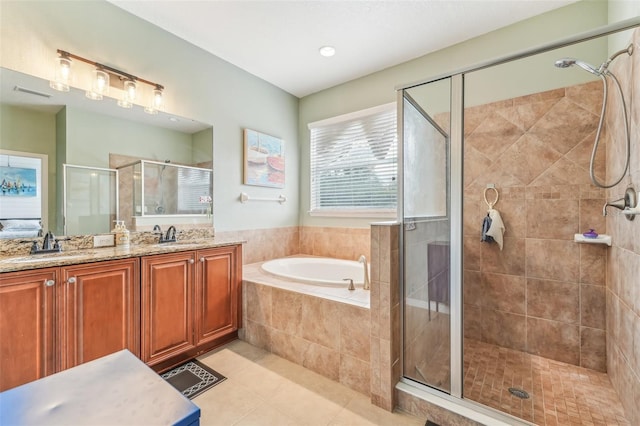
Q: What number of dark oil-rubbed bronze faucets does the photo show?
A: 2